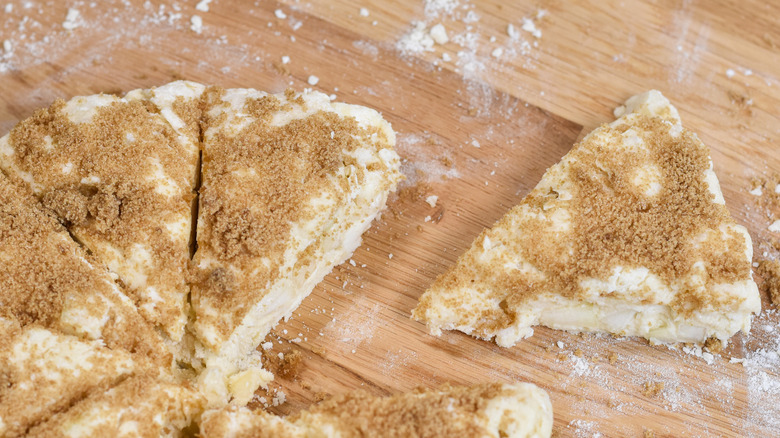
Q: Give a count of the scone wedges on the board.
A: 7